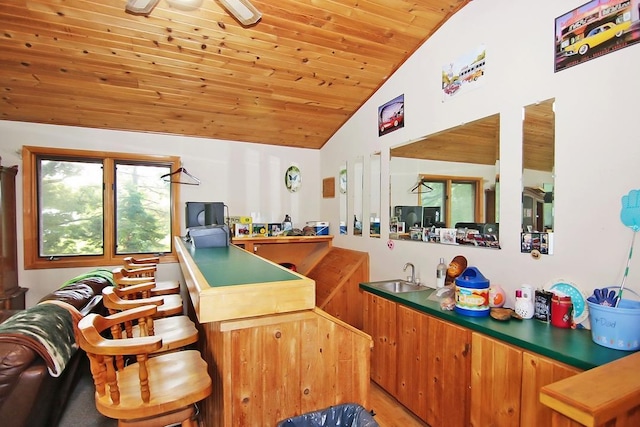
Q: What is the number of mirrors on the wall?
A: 5